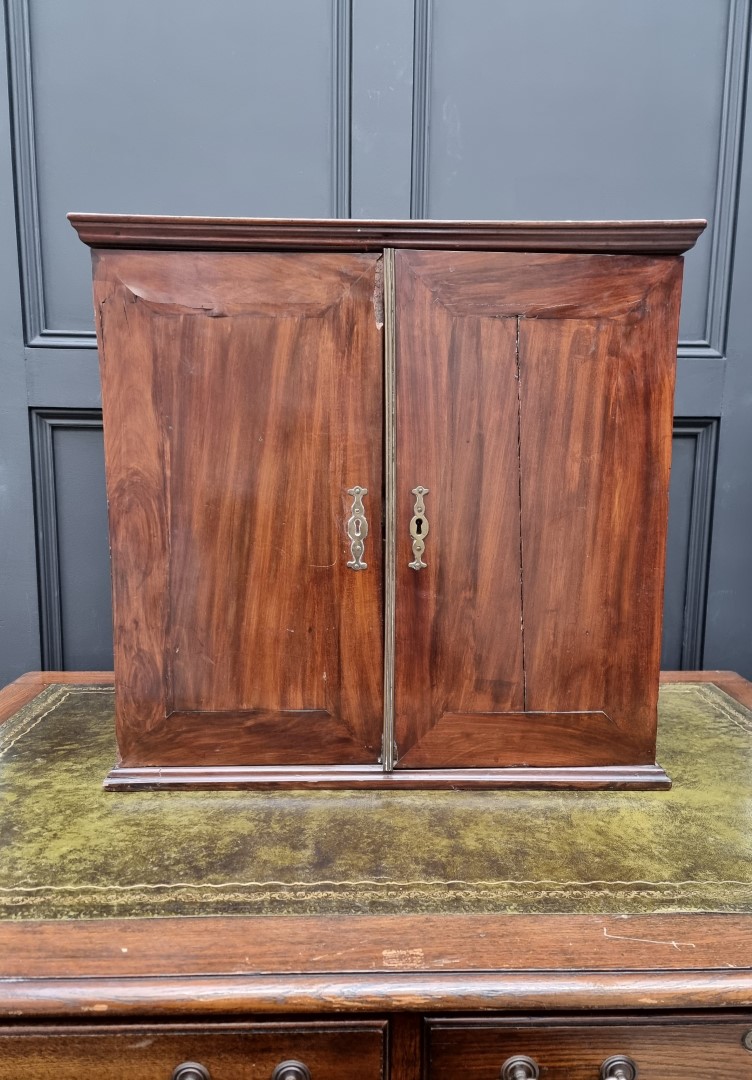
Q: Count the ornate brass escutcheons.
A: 2